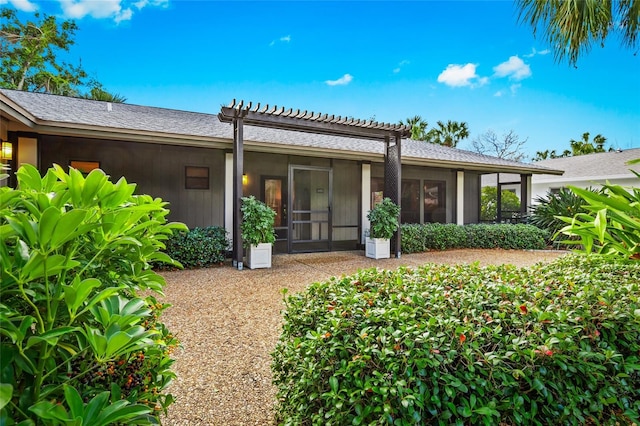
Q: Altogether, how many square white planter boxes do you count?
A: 2